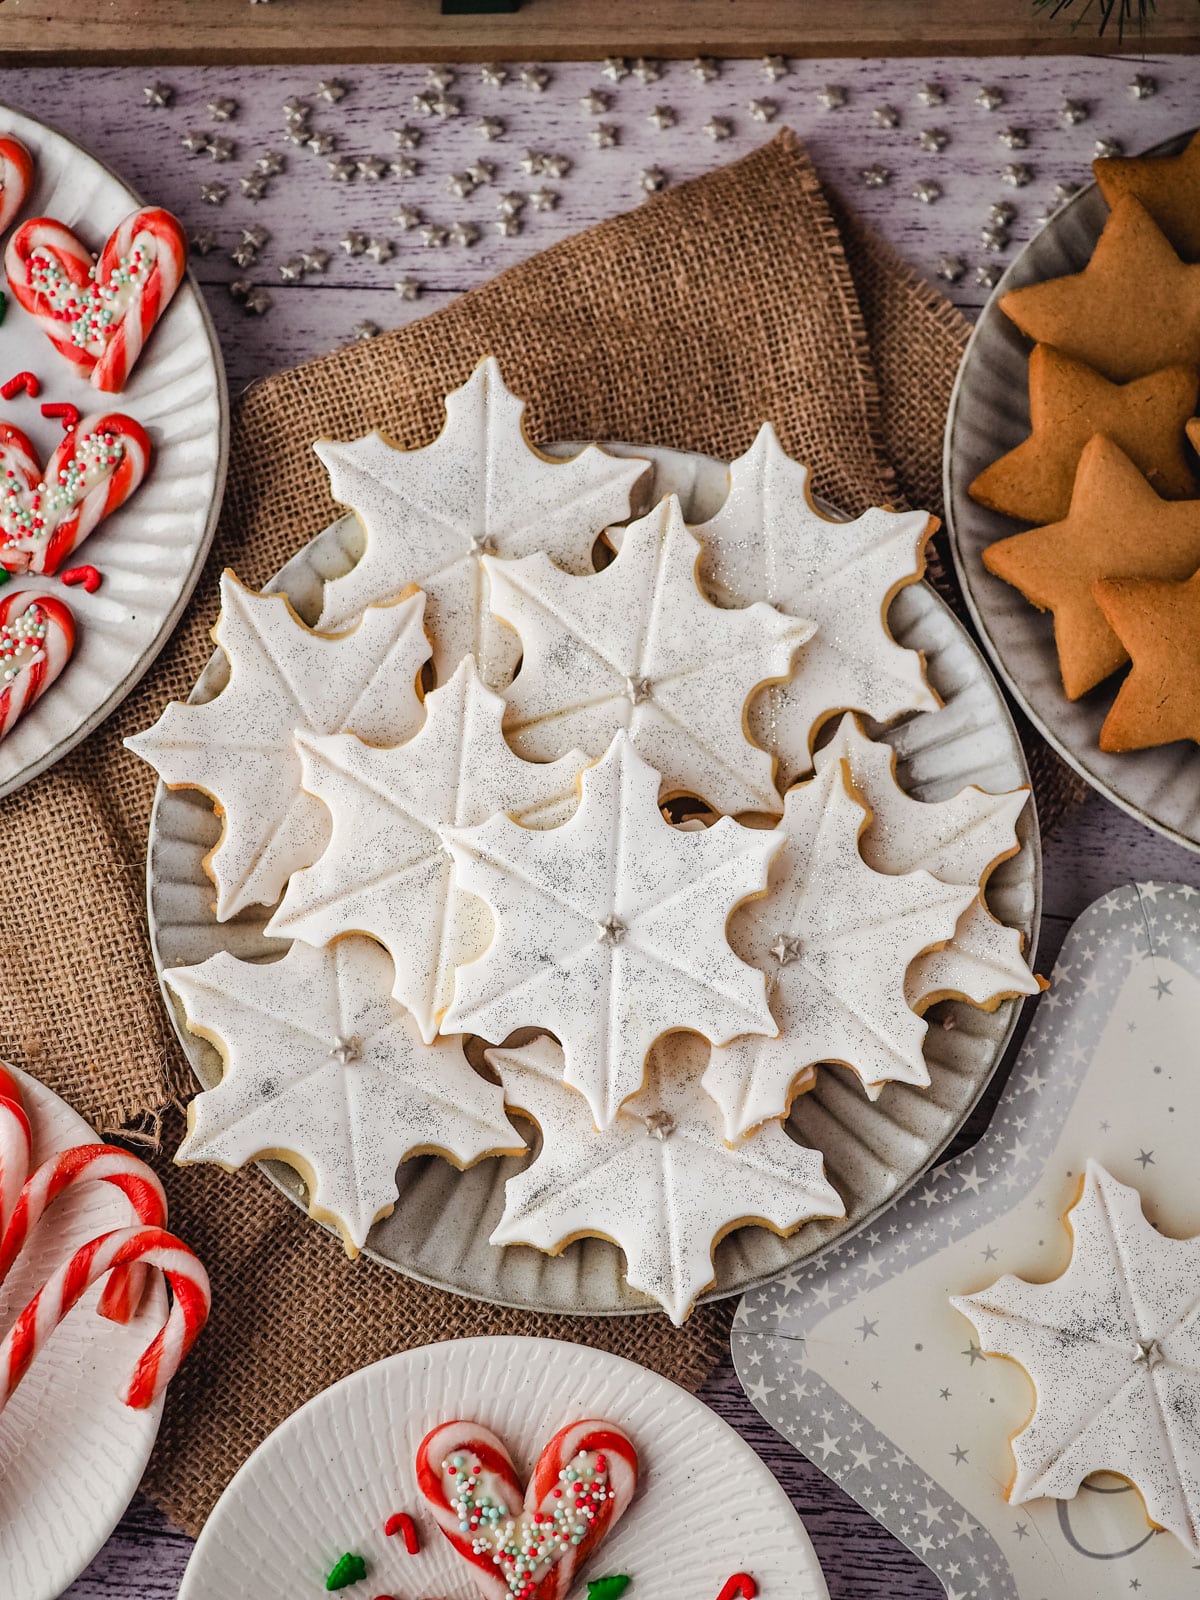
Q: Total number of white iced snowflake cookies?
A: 11